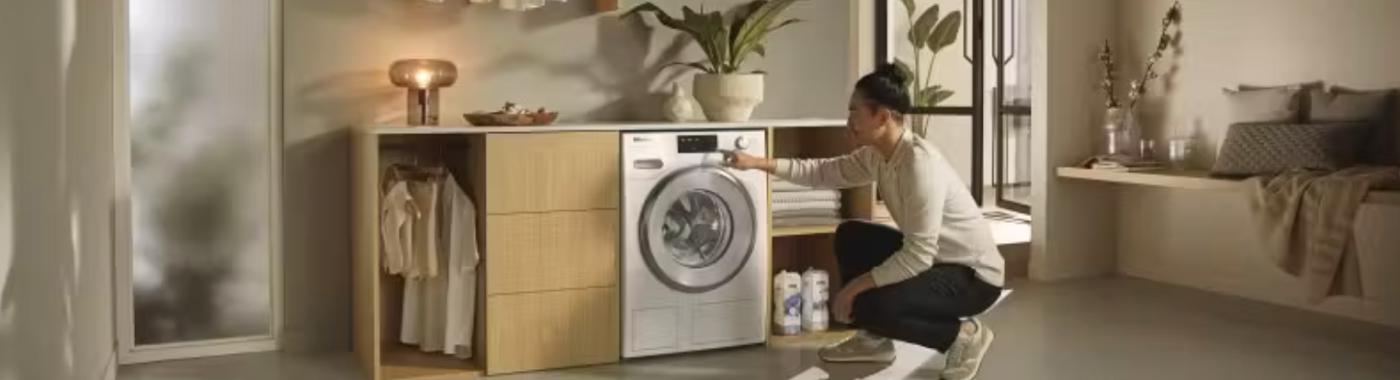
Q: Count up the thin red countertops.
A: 0